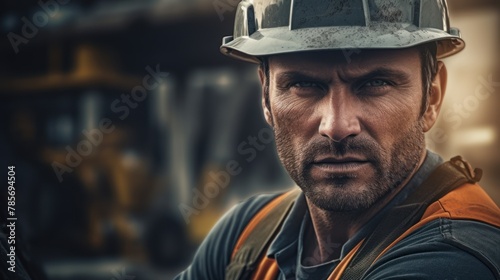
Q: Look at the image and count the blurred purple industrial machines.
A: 0